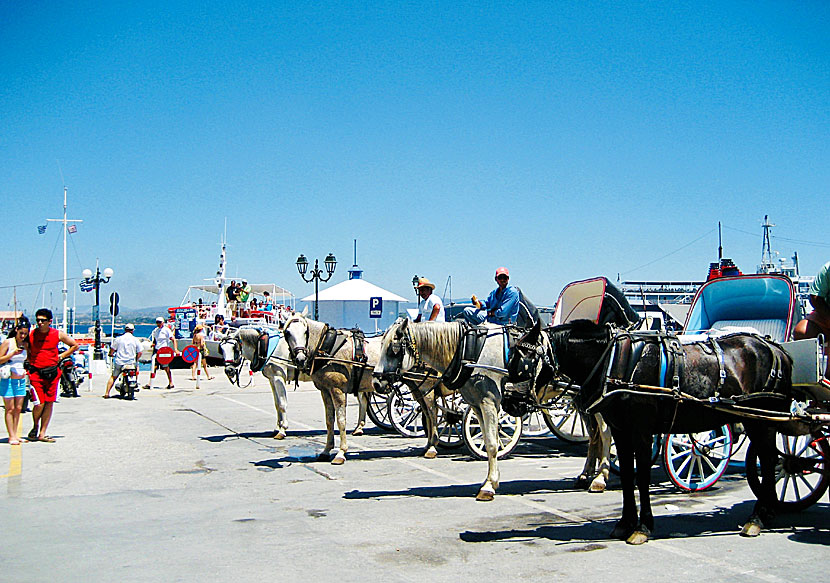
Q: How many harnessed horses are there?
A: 4